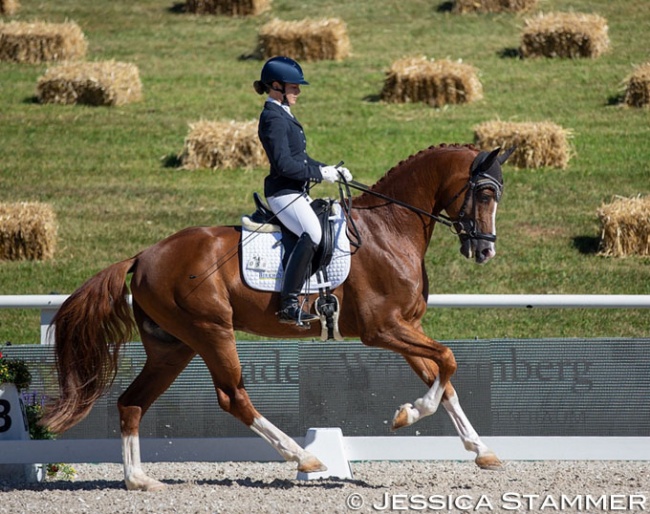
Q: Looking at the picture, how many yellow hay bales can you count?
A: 13